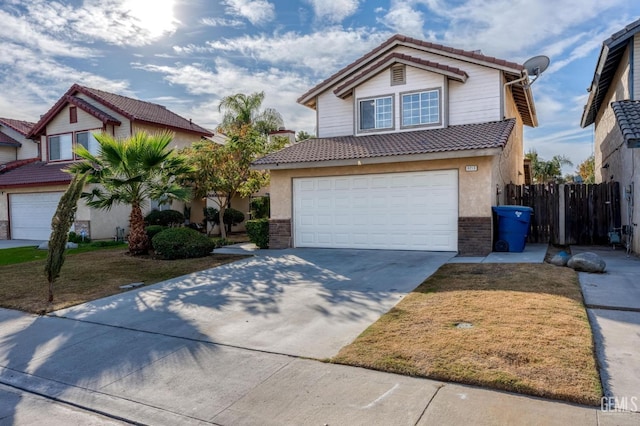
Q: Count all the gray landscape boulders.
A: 2